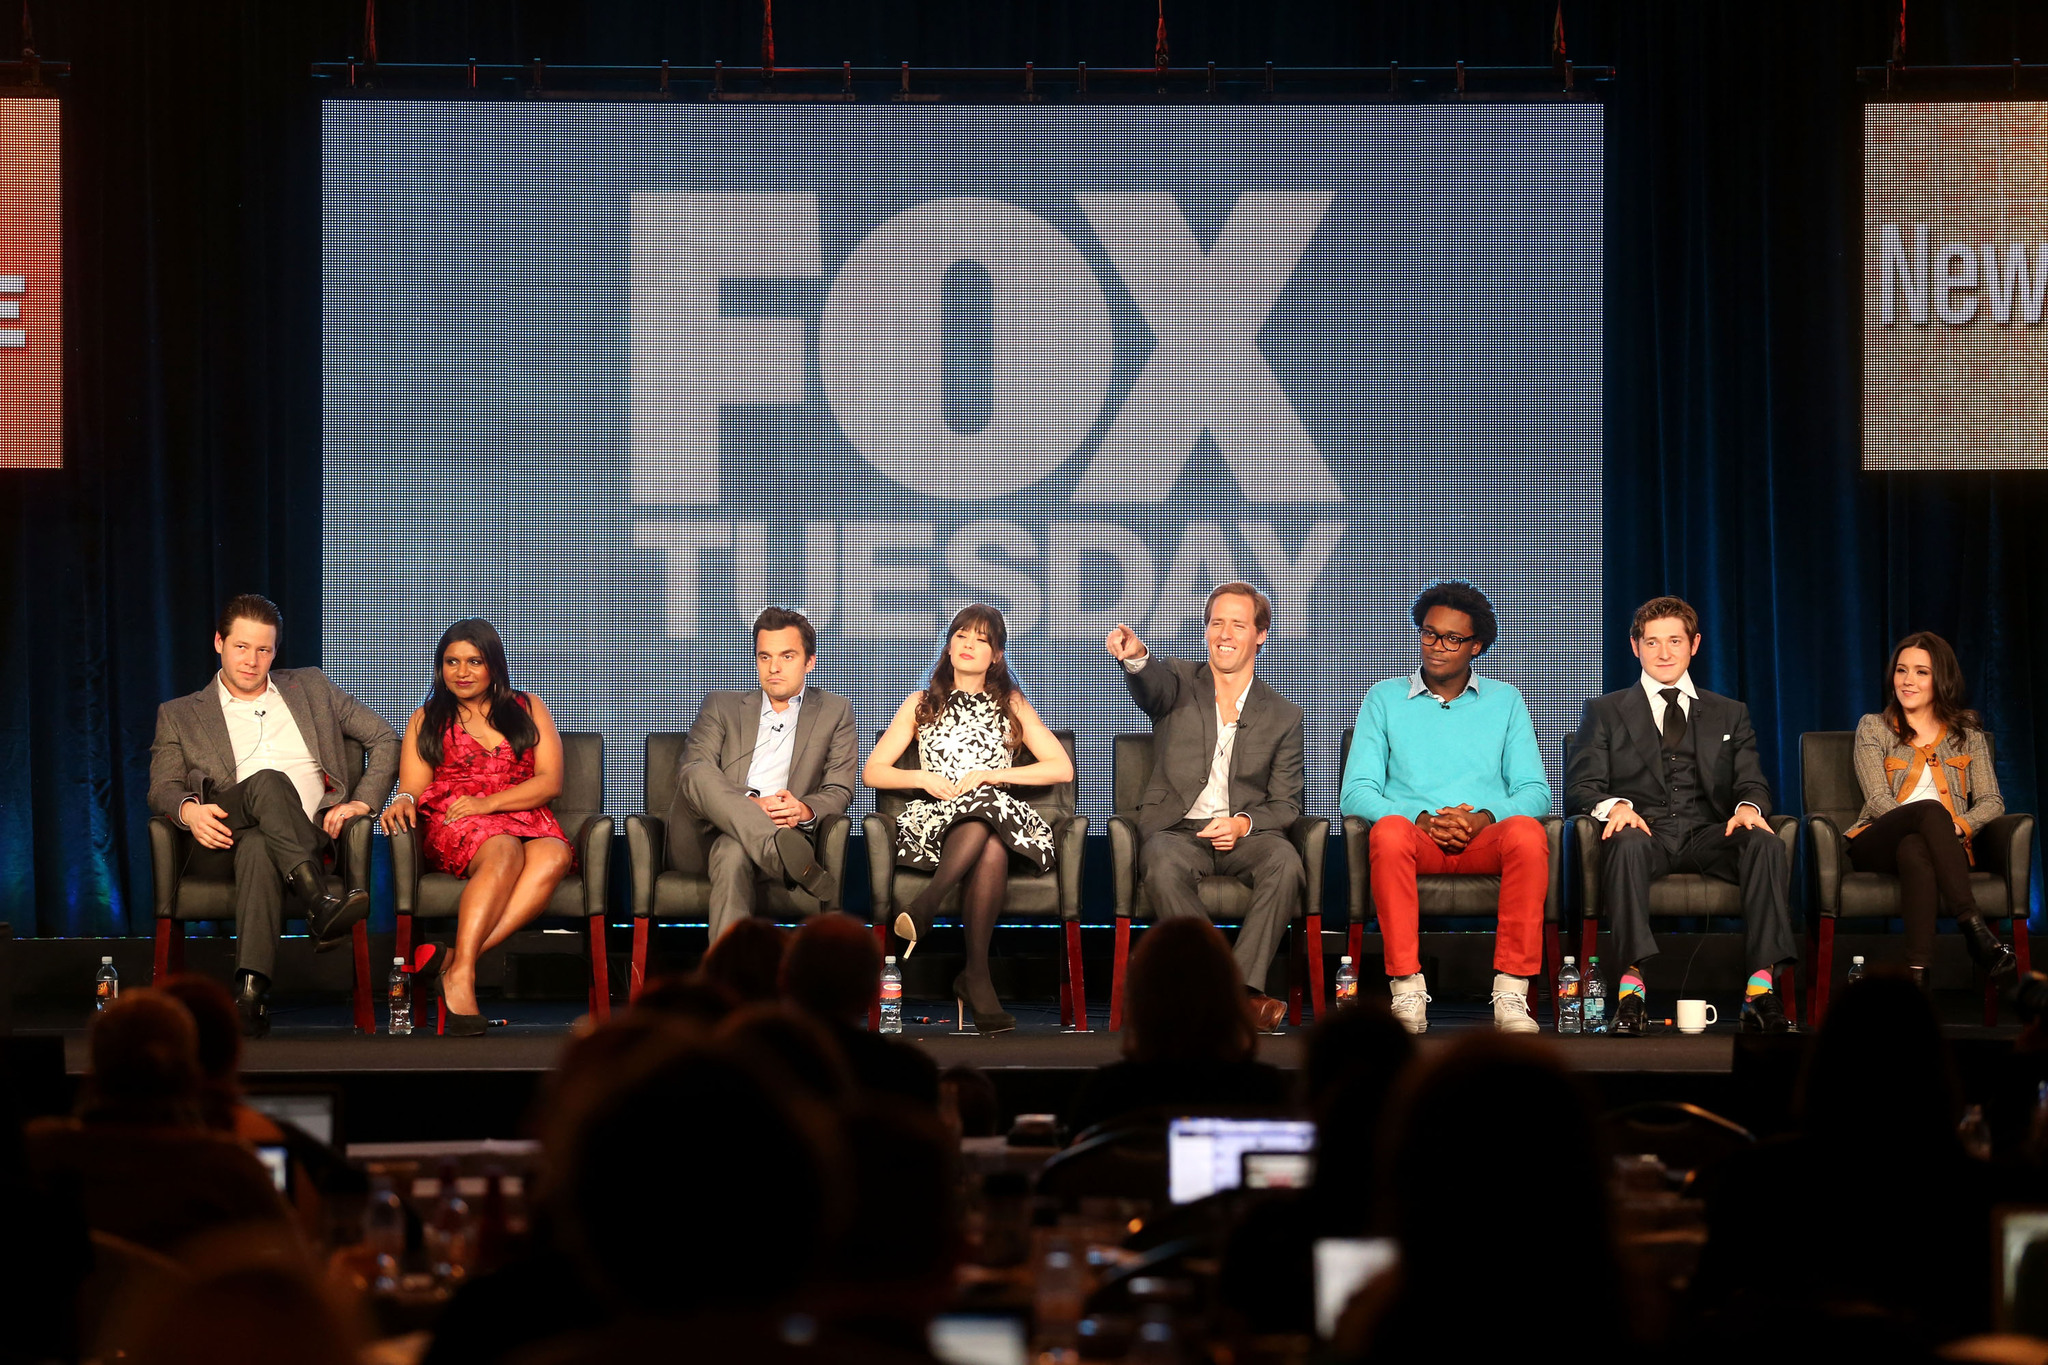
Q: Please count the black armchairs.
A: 8